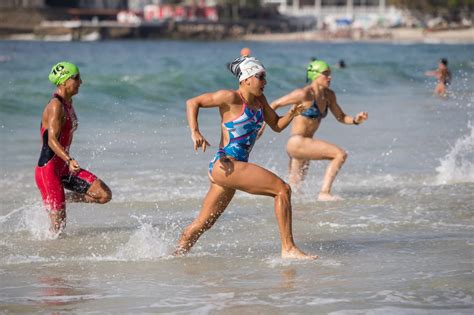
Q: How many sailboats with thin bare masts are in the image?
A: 0